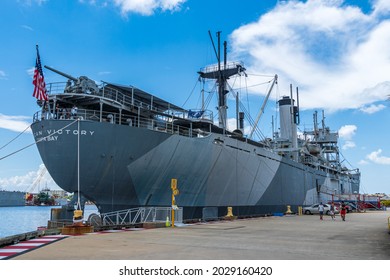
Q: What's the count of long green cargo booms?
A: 0